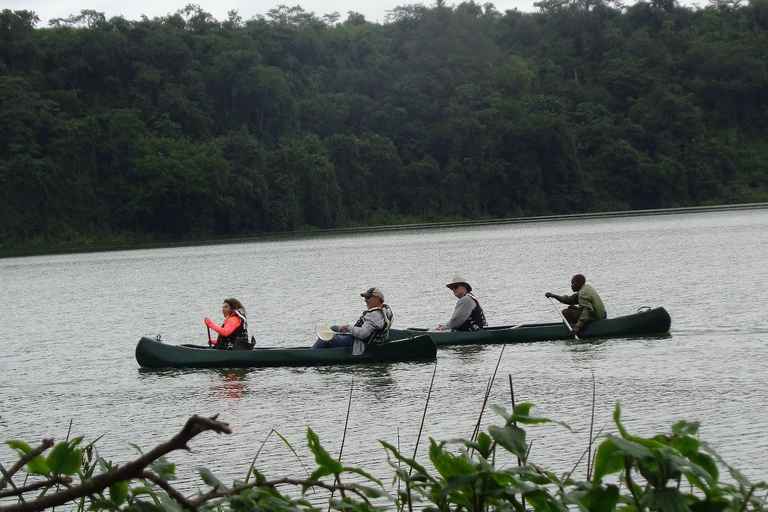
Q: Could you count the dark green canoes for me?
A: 2